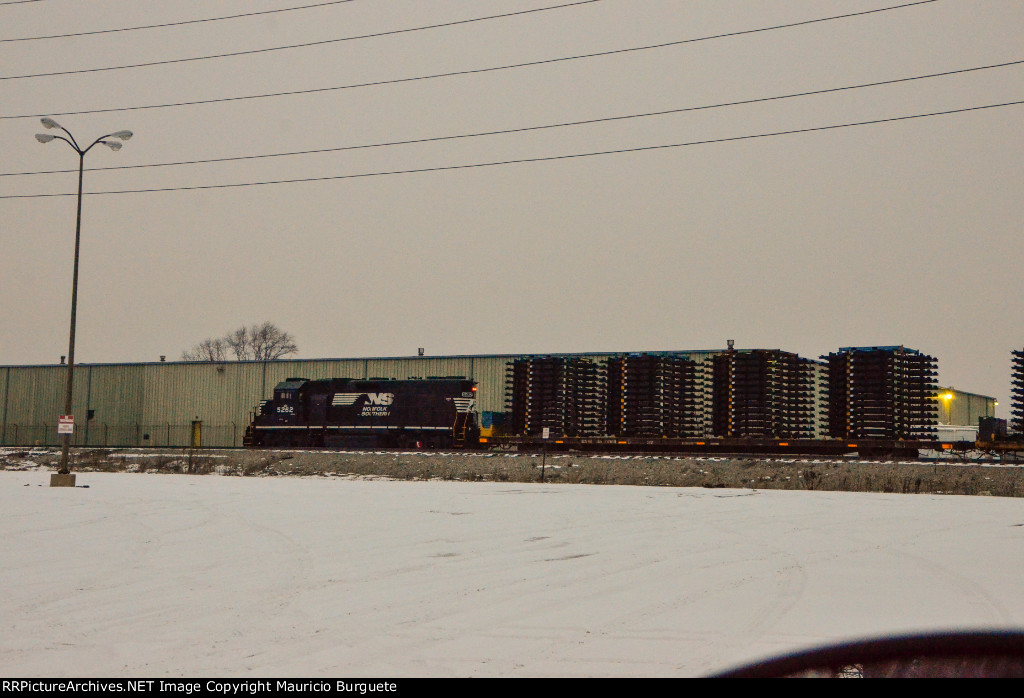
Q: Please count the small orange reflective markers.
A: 7